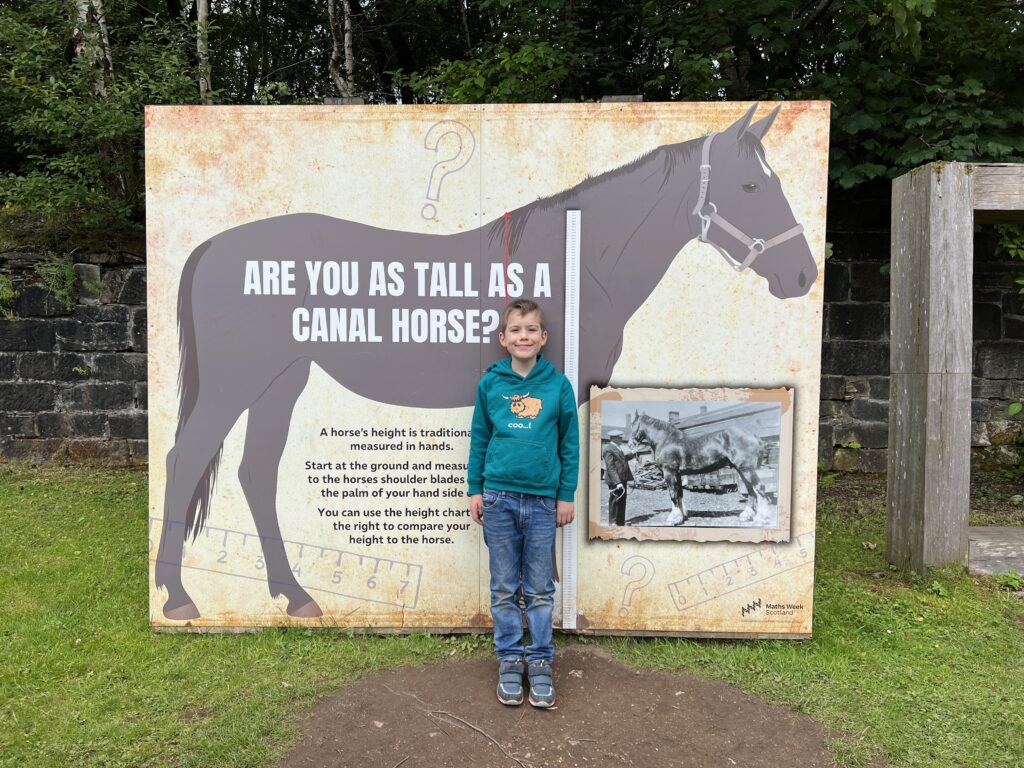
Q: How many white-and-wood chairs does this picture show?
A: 0